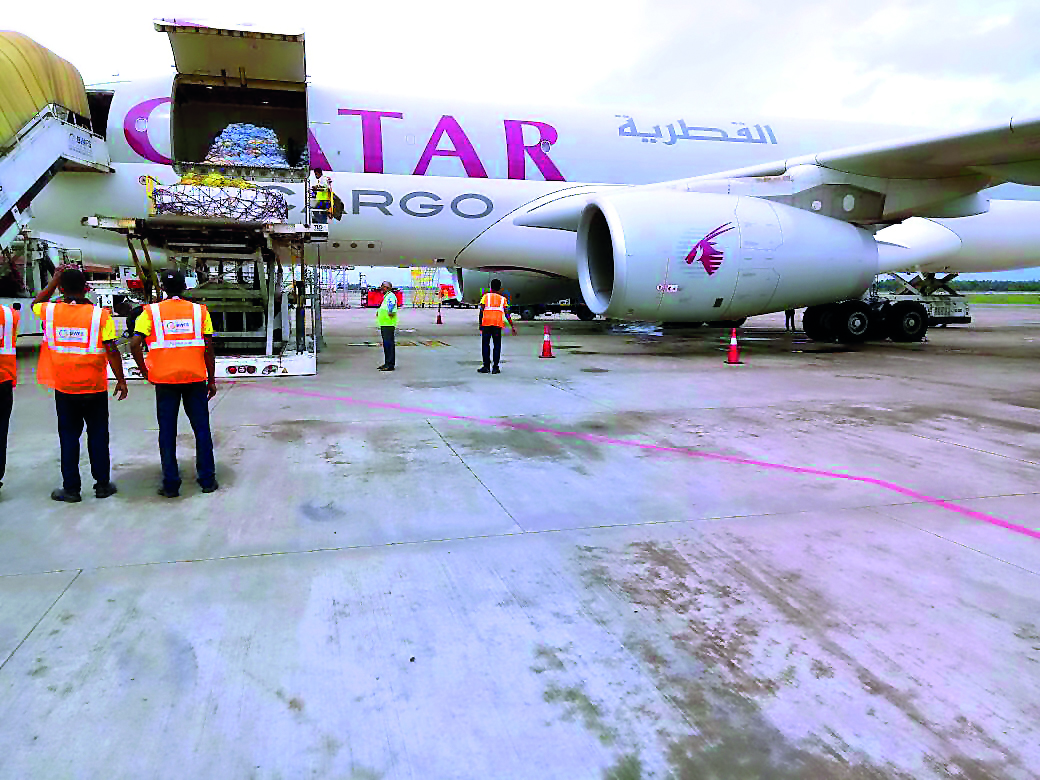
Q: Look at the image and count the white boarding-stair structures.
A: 1